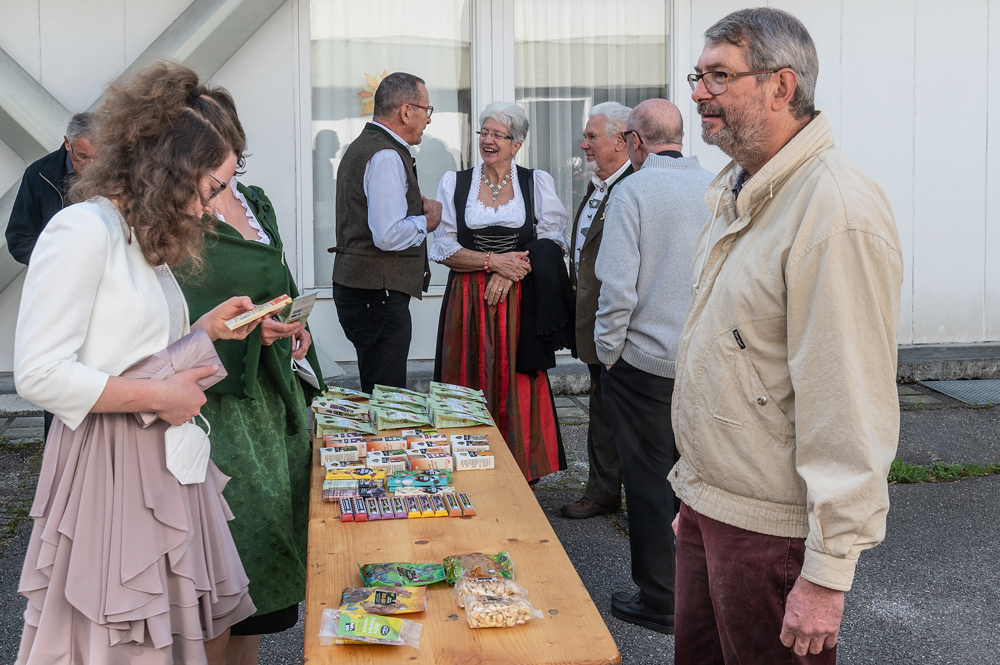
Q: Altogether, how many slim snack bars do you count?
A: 10